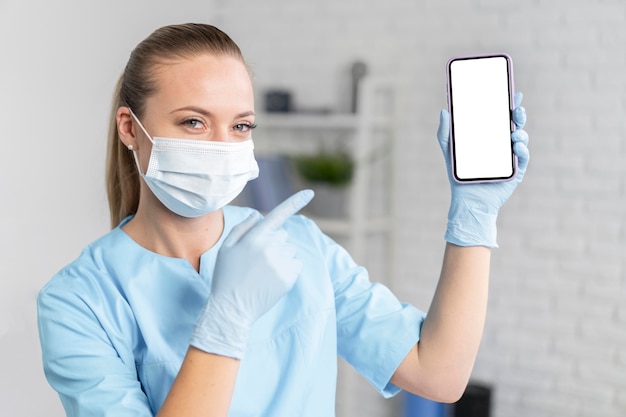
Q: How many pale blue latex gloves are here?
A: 2